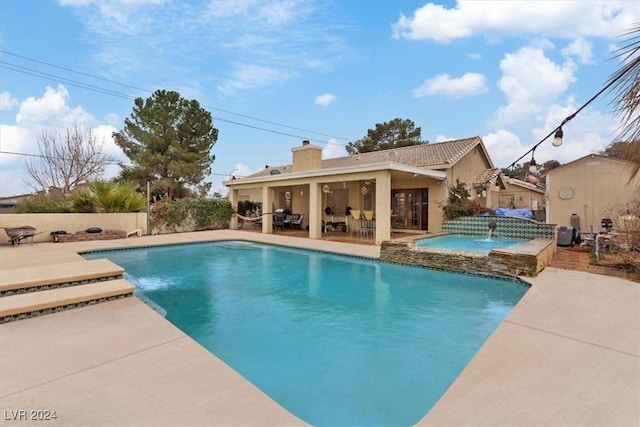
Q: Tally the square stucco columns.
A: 4